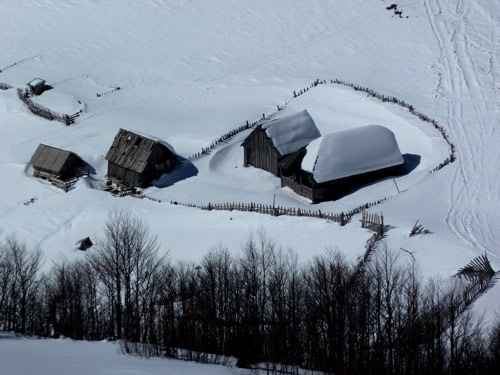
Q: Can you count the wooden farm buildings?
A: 4